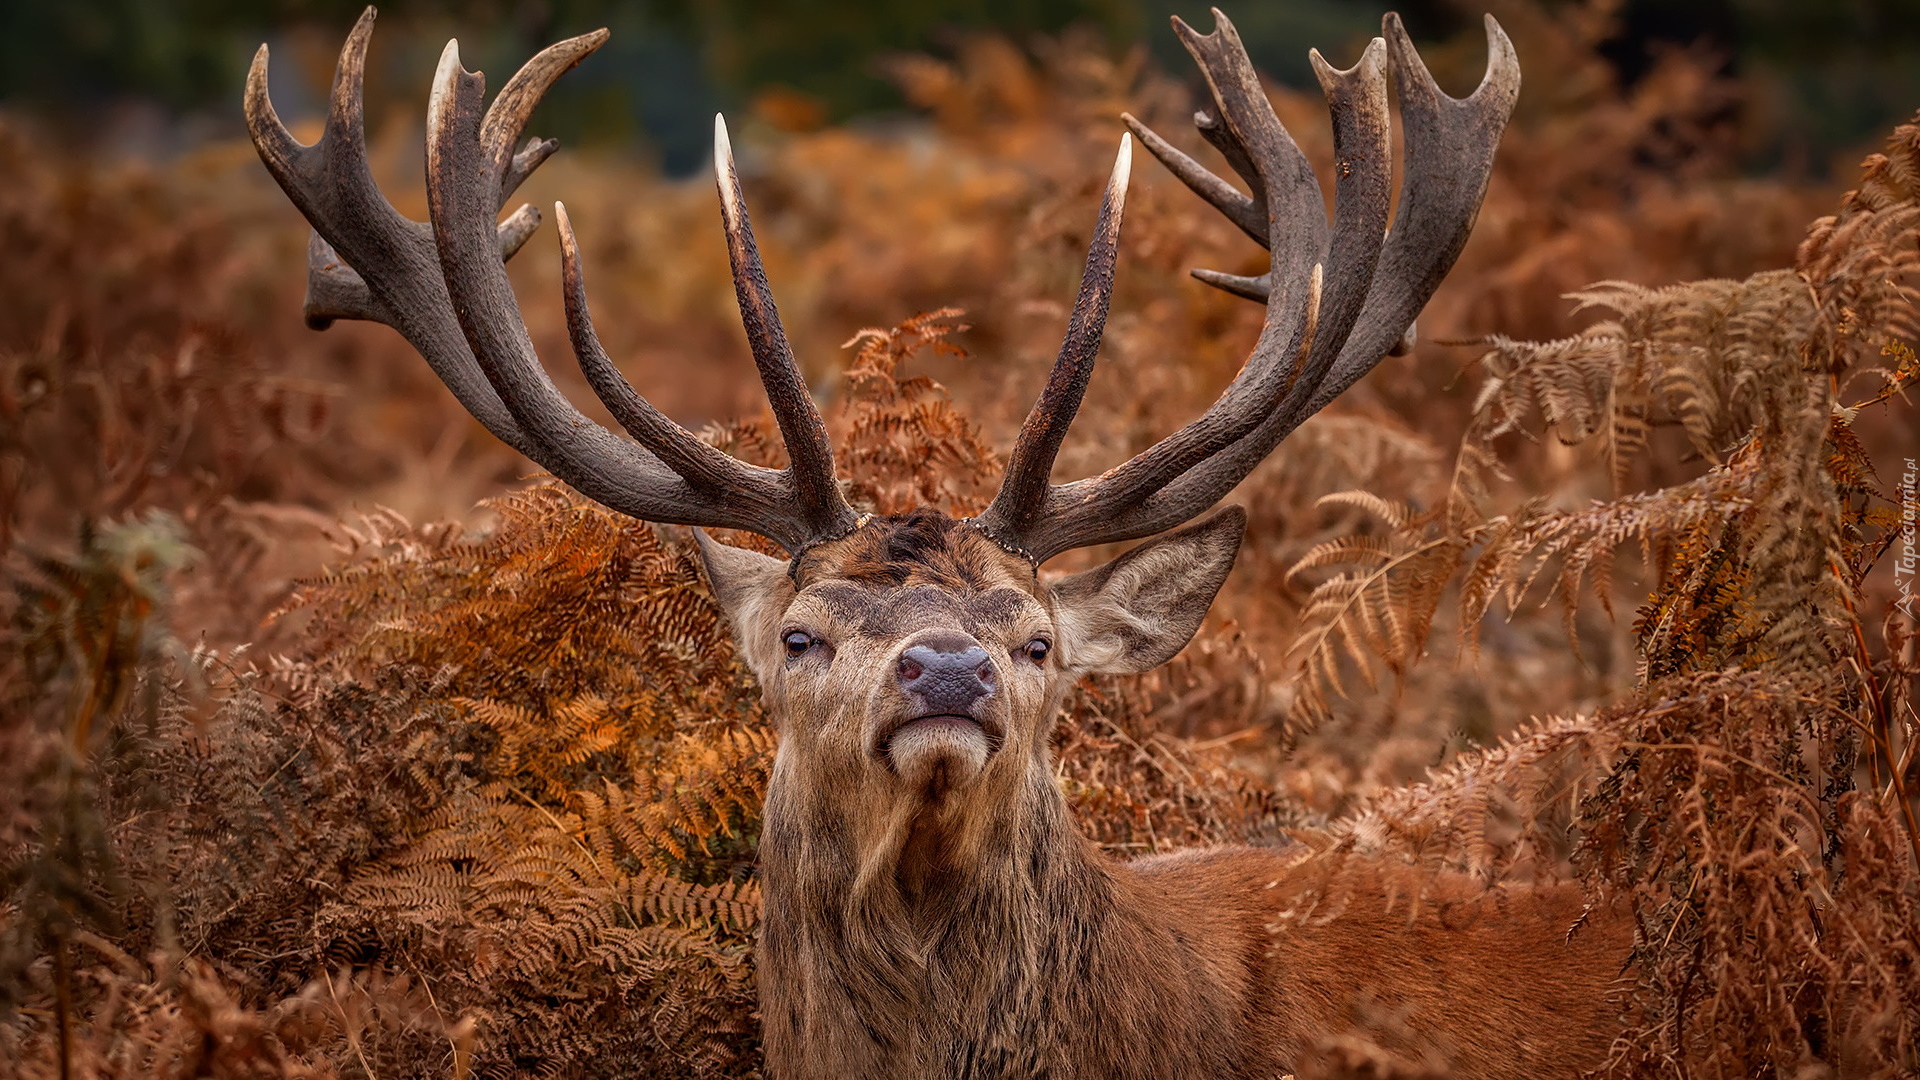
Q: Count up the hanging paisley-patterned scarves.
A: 0